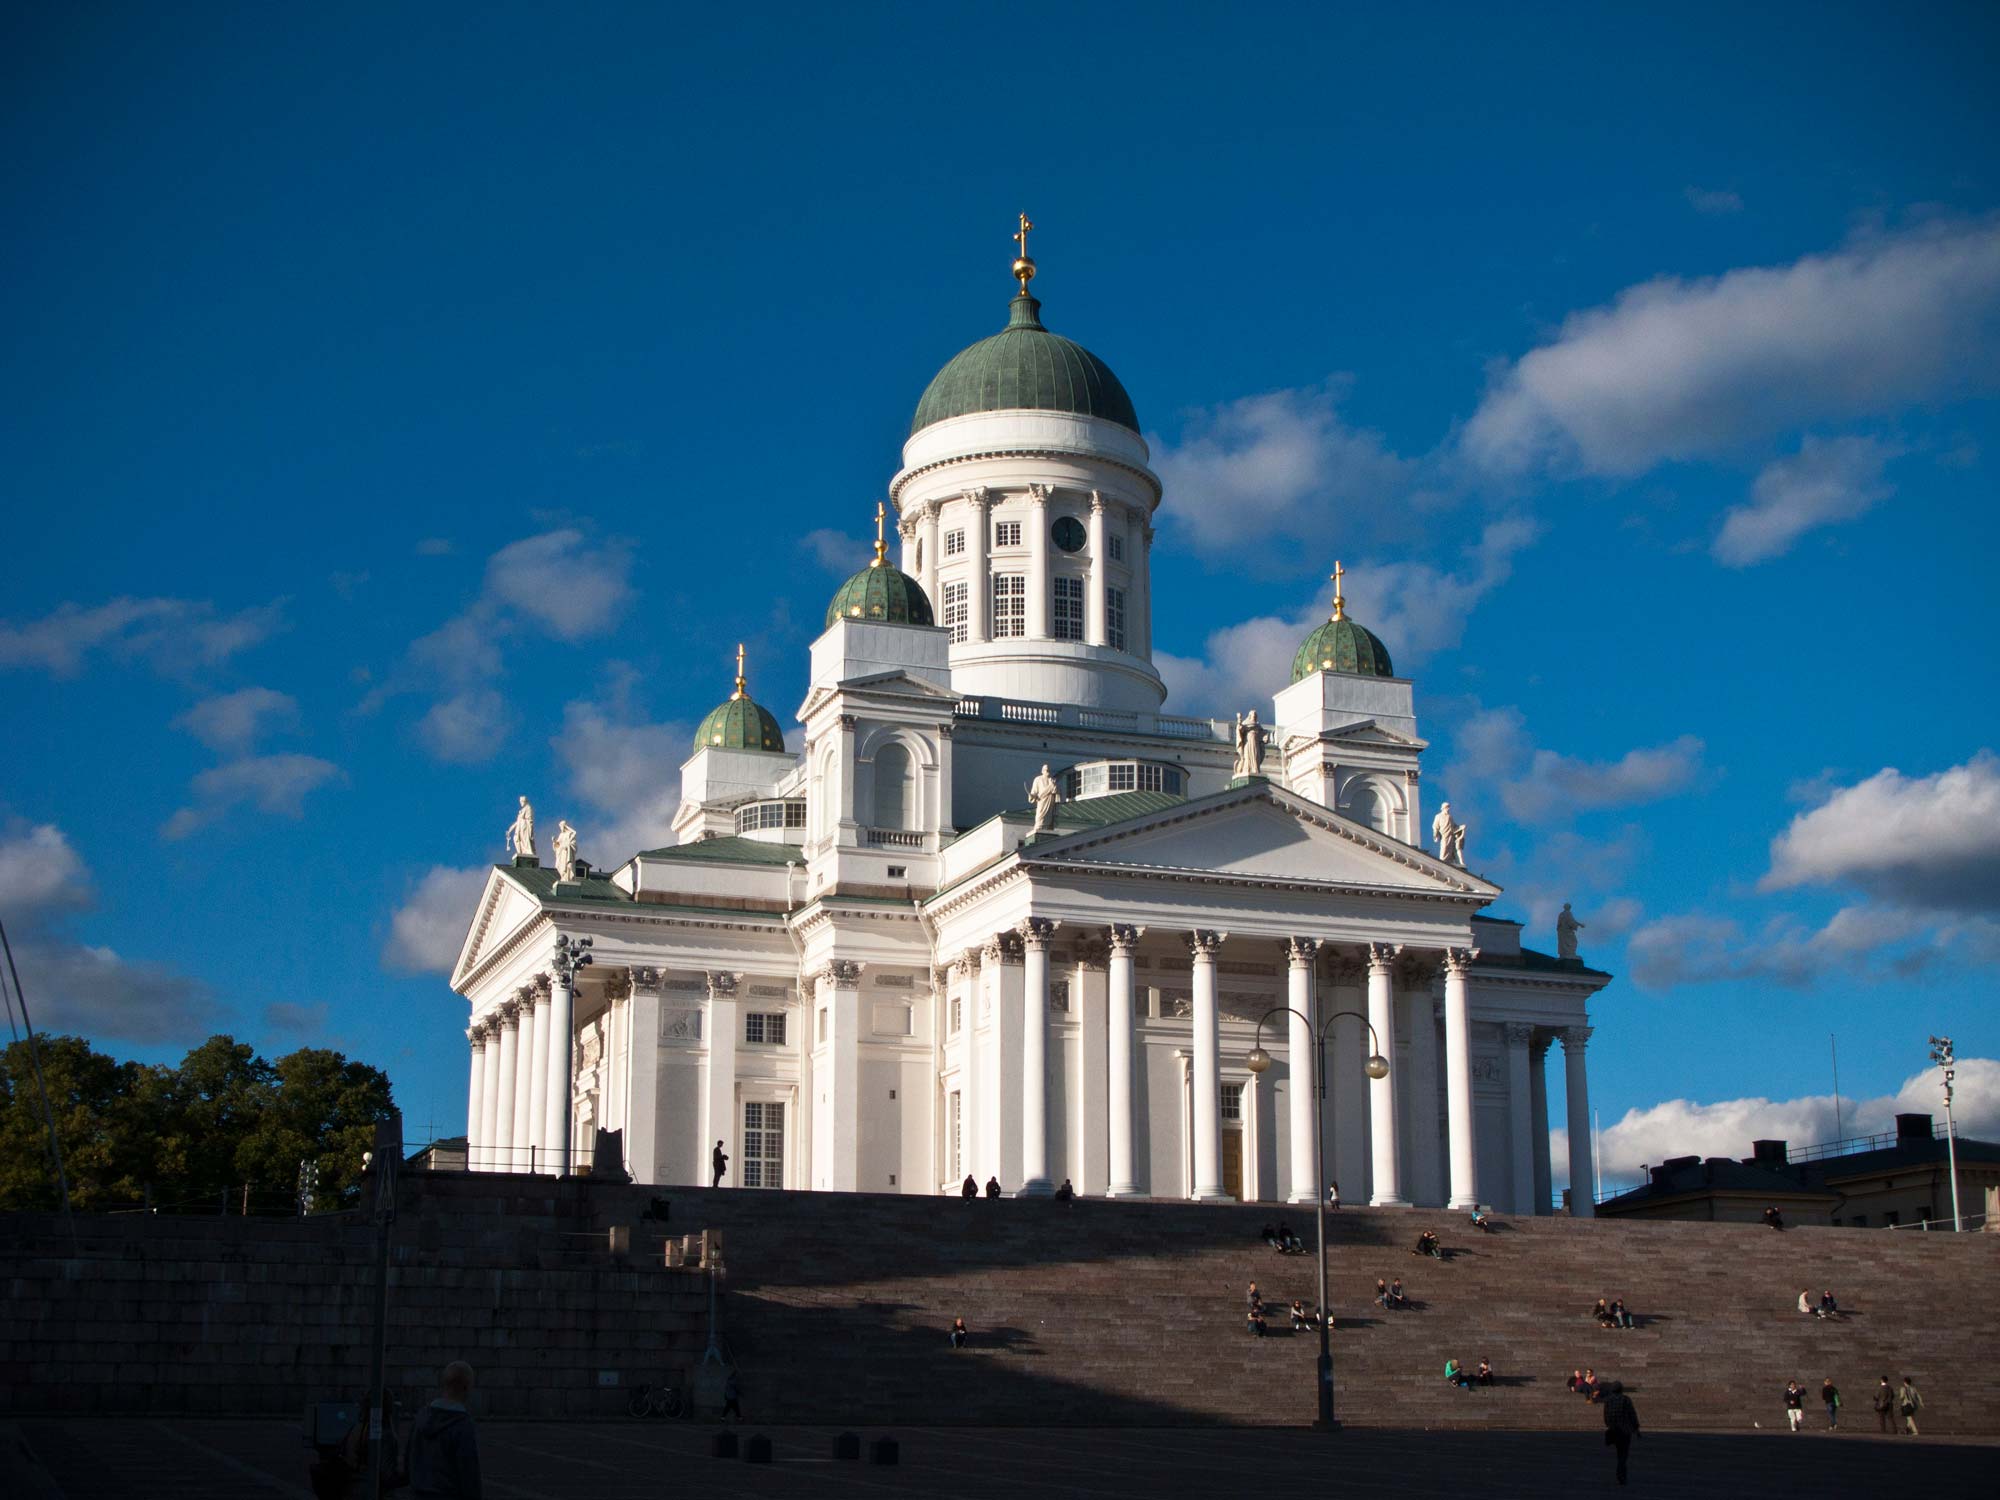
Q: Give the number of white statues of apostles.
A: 6